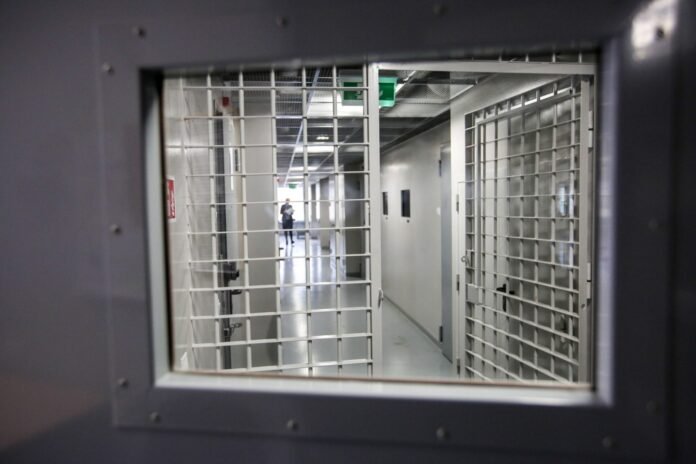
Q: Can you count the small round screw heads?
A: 13